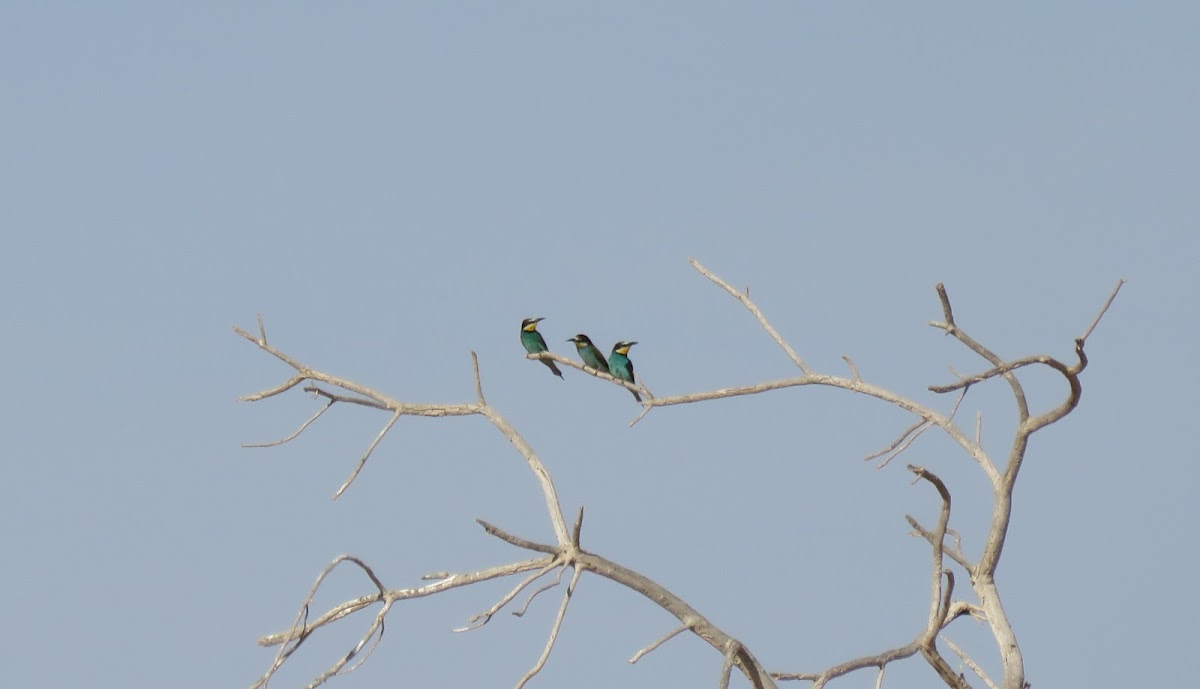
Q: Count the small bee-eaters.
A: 3